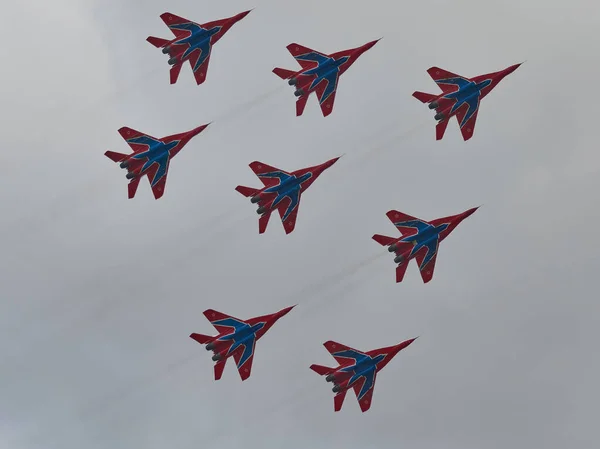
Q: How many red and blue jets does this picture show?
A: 8